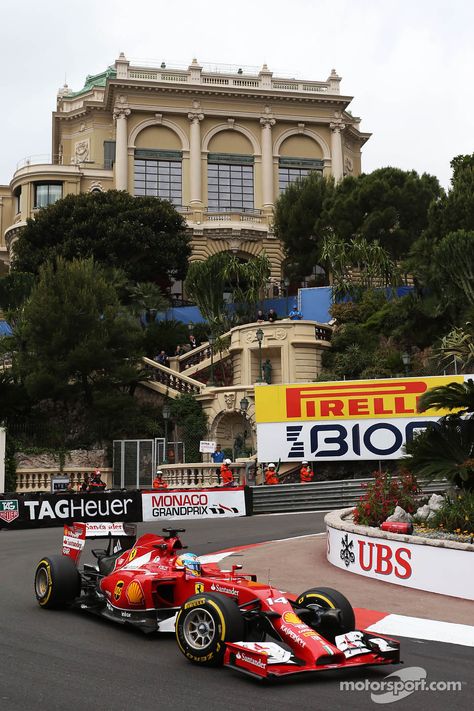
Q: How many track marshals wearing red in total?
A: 4